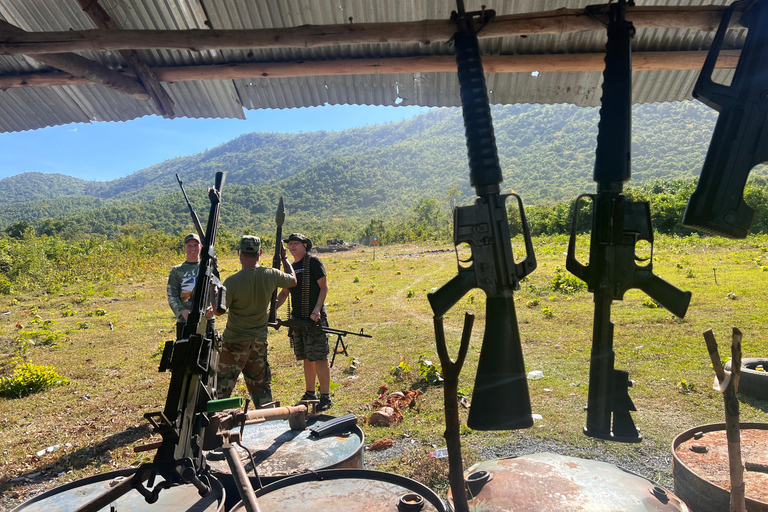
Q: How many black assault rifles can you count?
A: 3